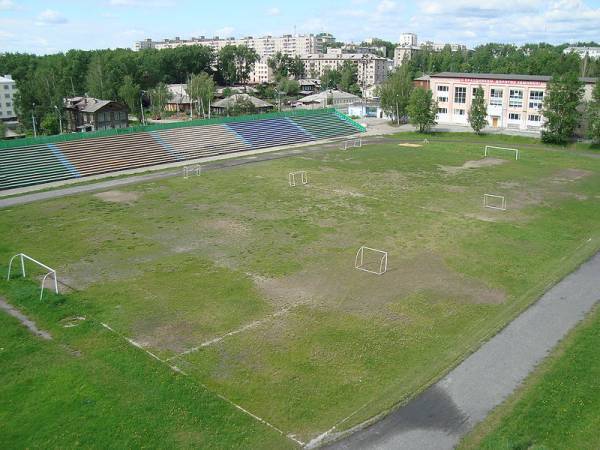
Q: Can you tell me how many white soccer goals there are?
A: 7